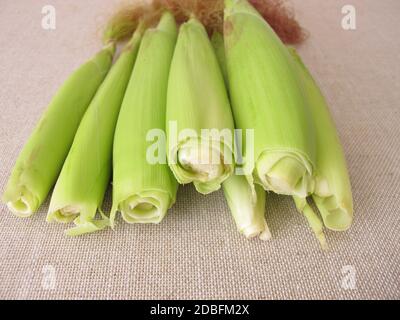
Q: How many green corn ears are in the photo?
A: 7